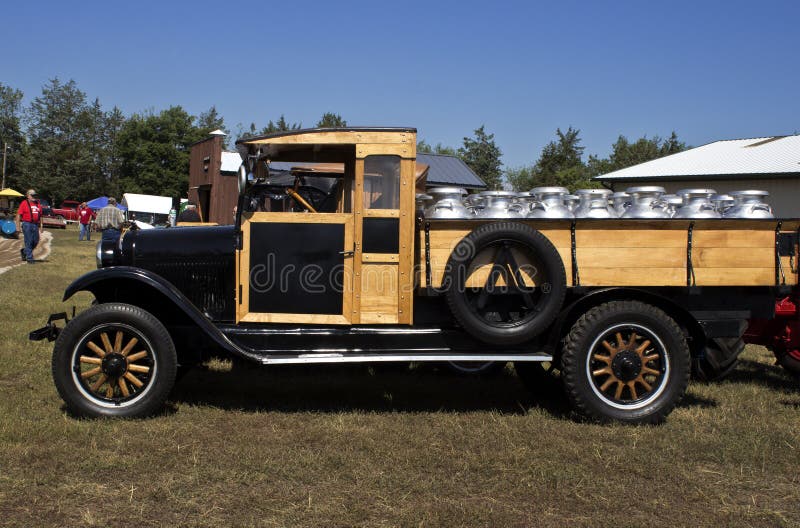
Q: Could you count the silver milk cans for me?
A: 14